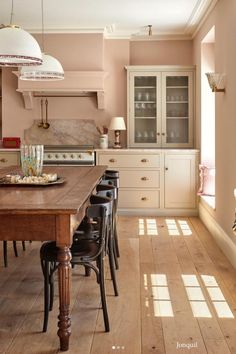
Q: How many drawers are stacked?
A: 3